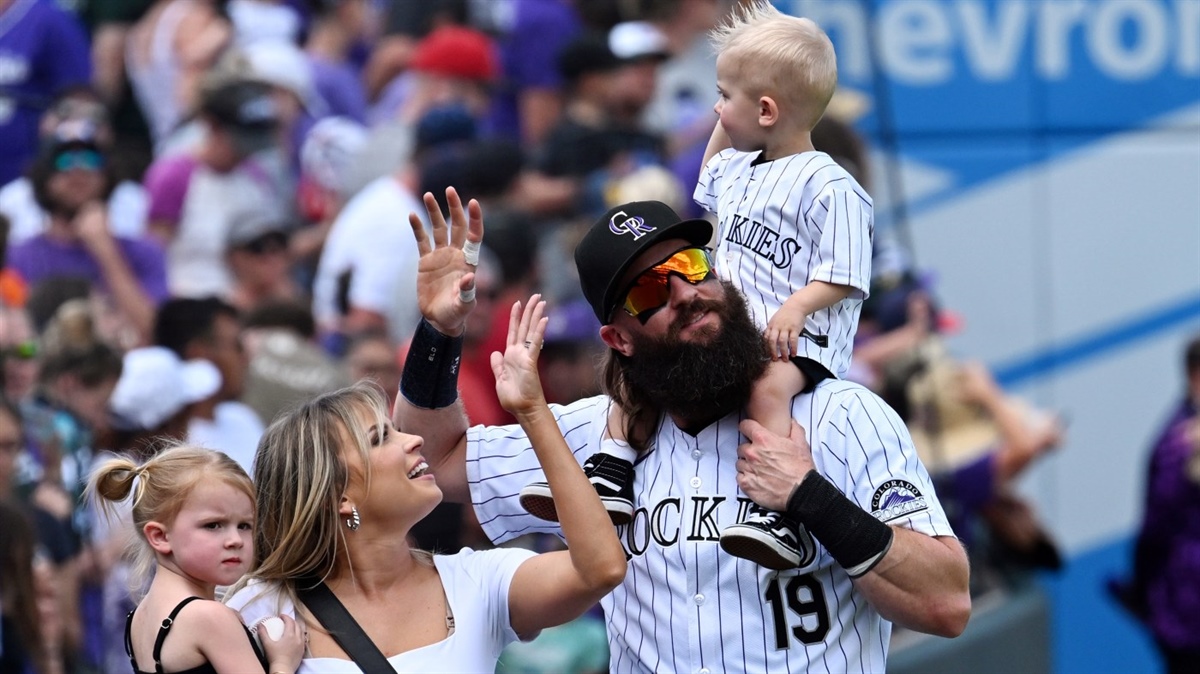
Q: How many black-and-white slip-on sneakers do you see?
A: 2